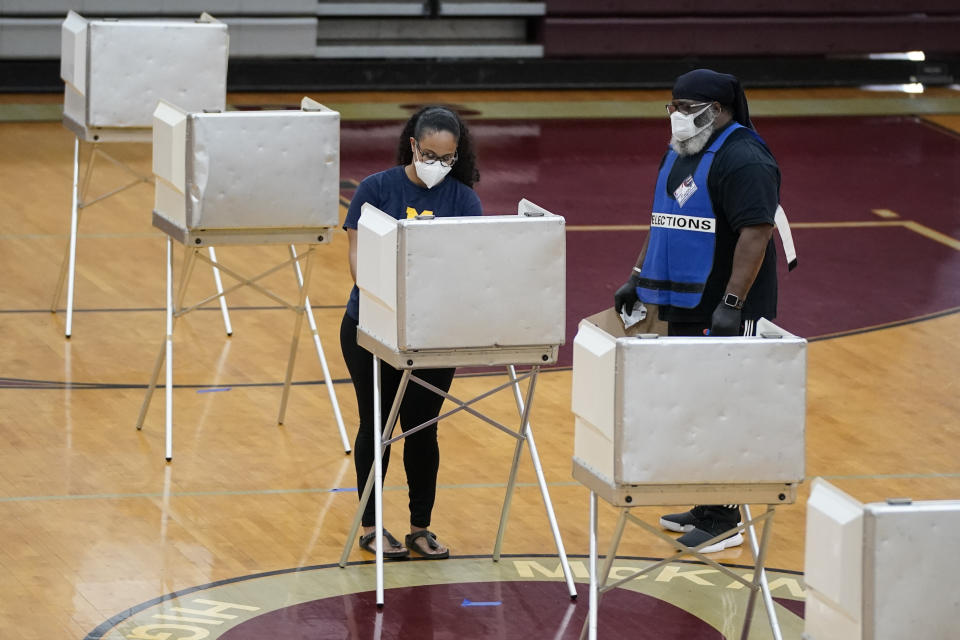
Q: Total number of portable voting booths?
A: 5